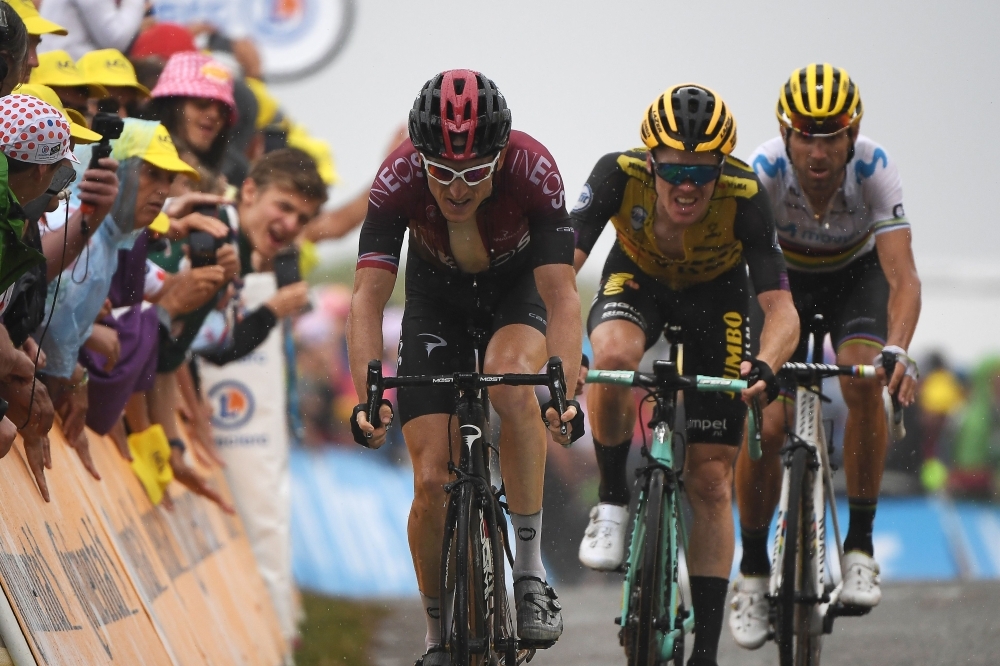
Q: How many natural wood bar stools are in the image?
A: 0